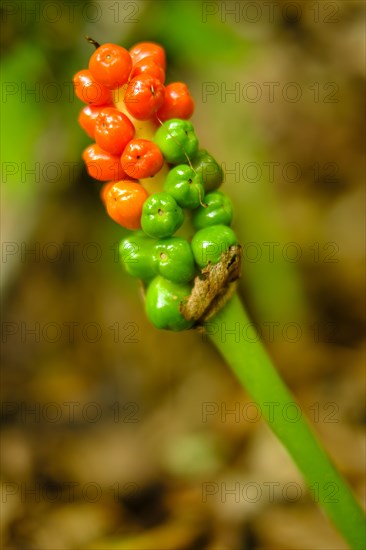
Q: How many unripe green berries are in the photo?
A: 9